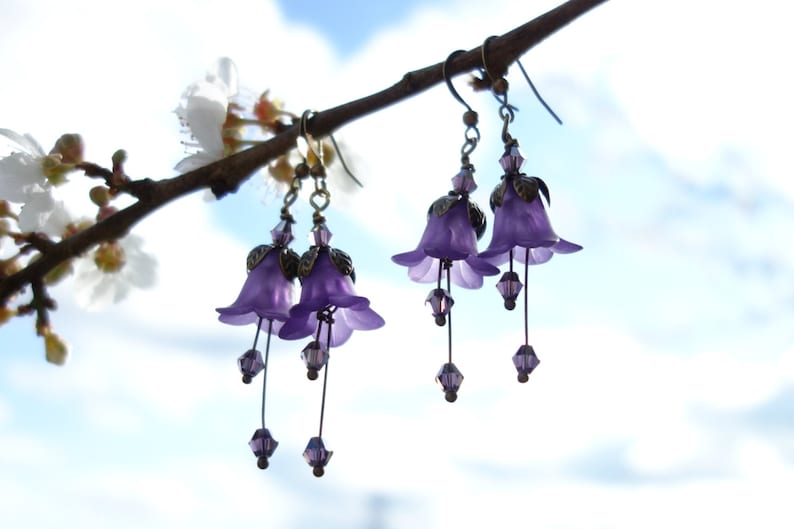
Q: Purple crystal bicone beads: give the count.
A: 12